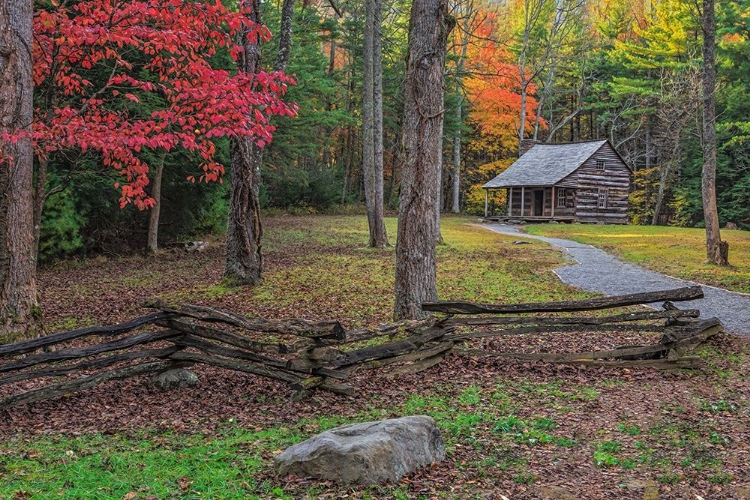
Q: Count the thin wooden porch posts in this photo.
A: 4